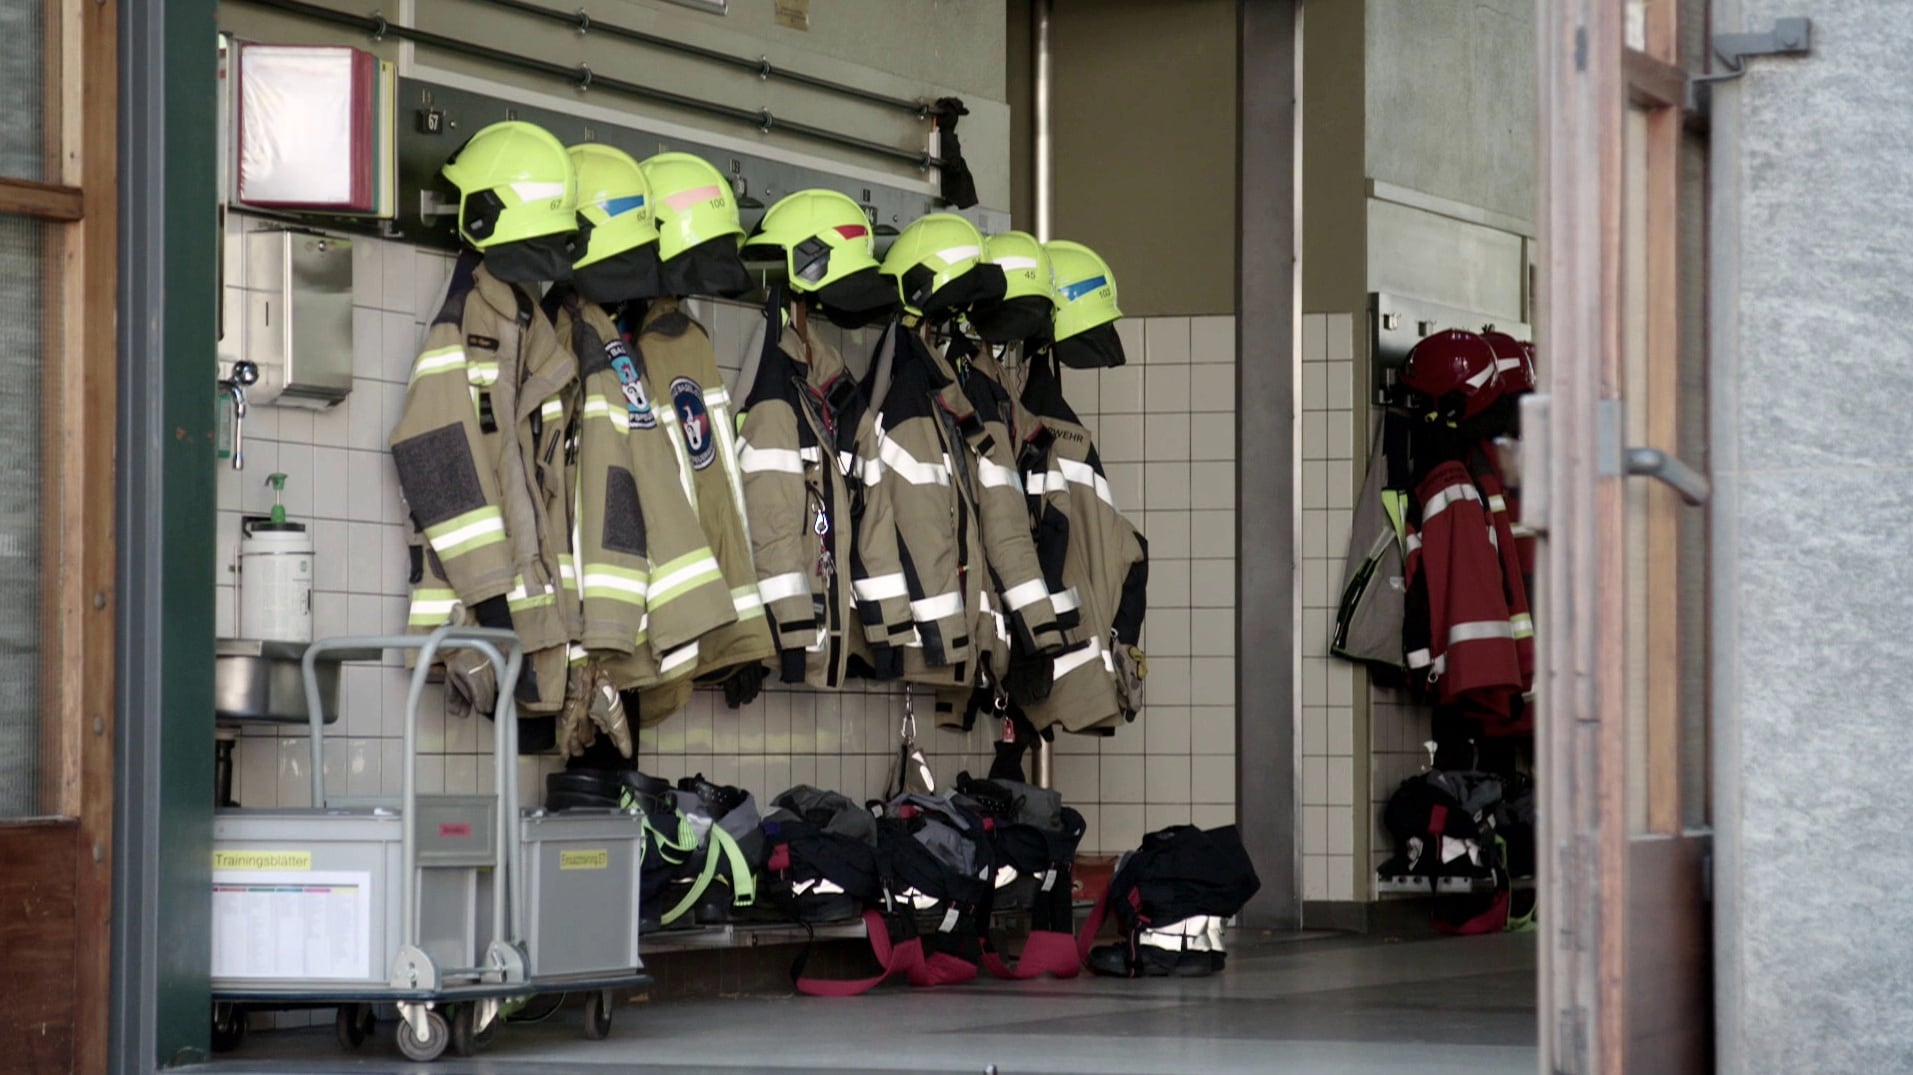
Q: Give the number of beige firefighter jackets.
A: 7